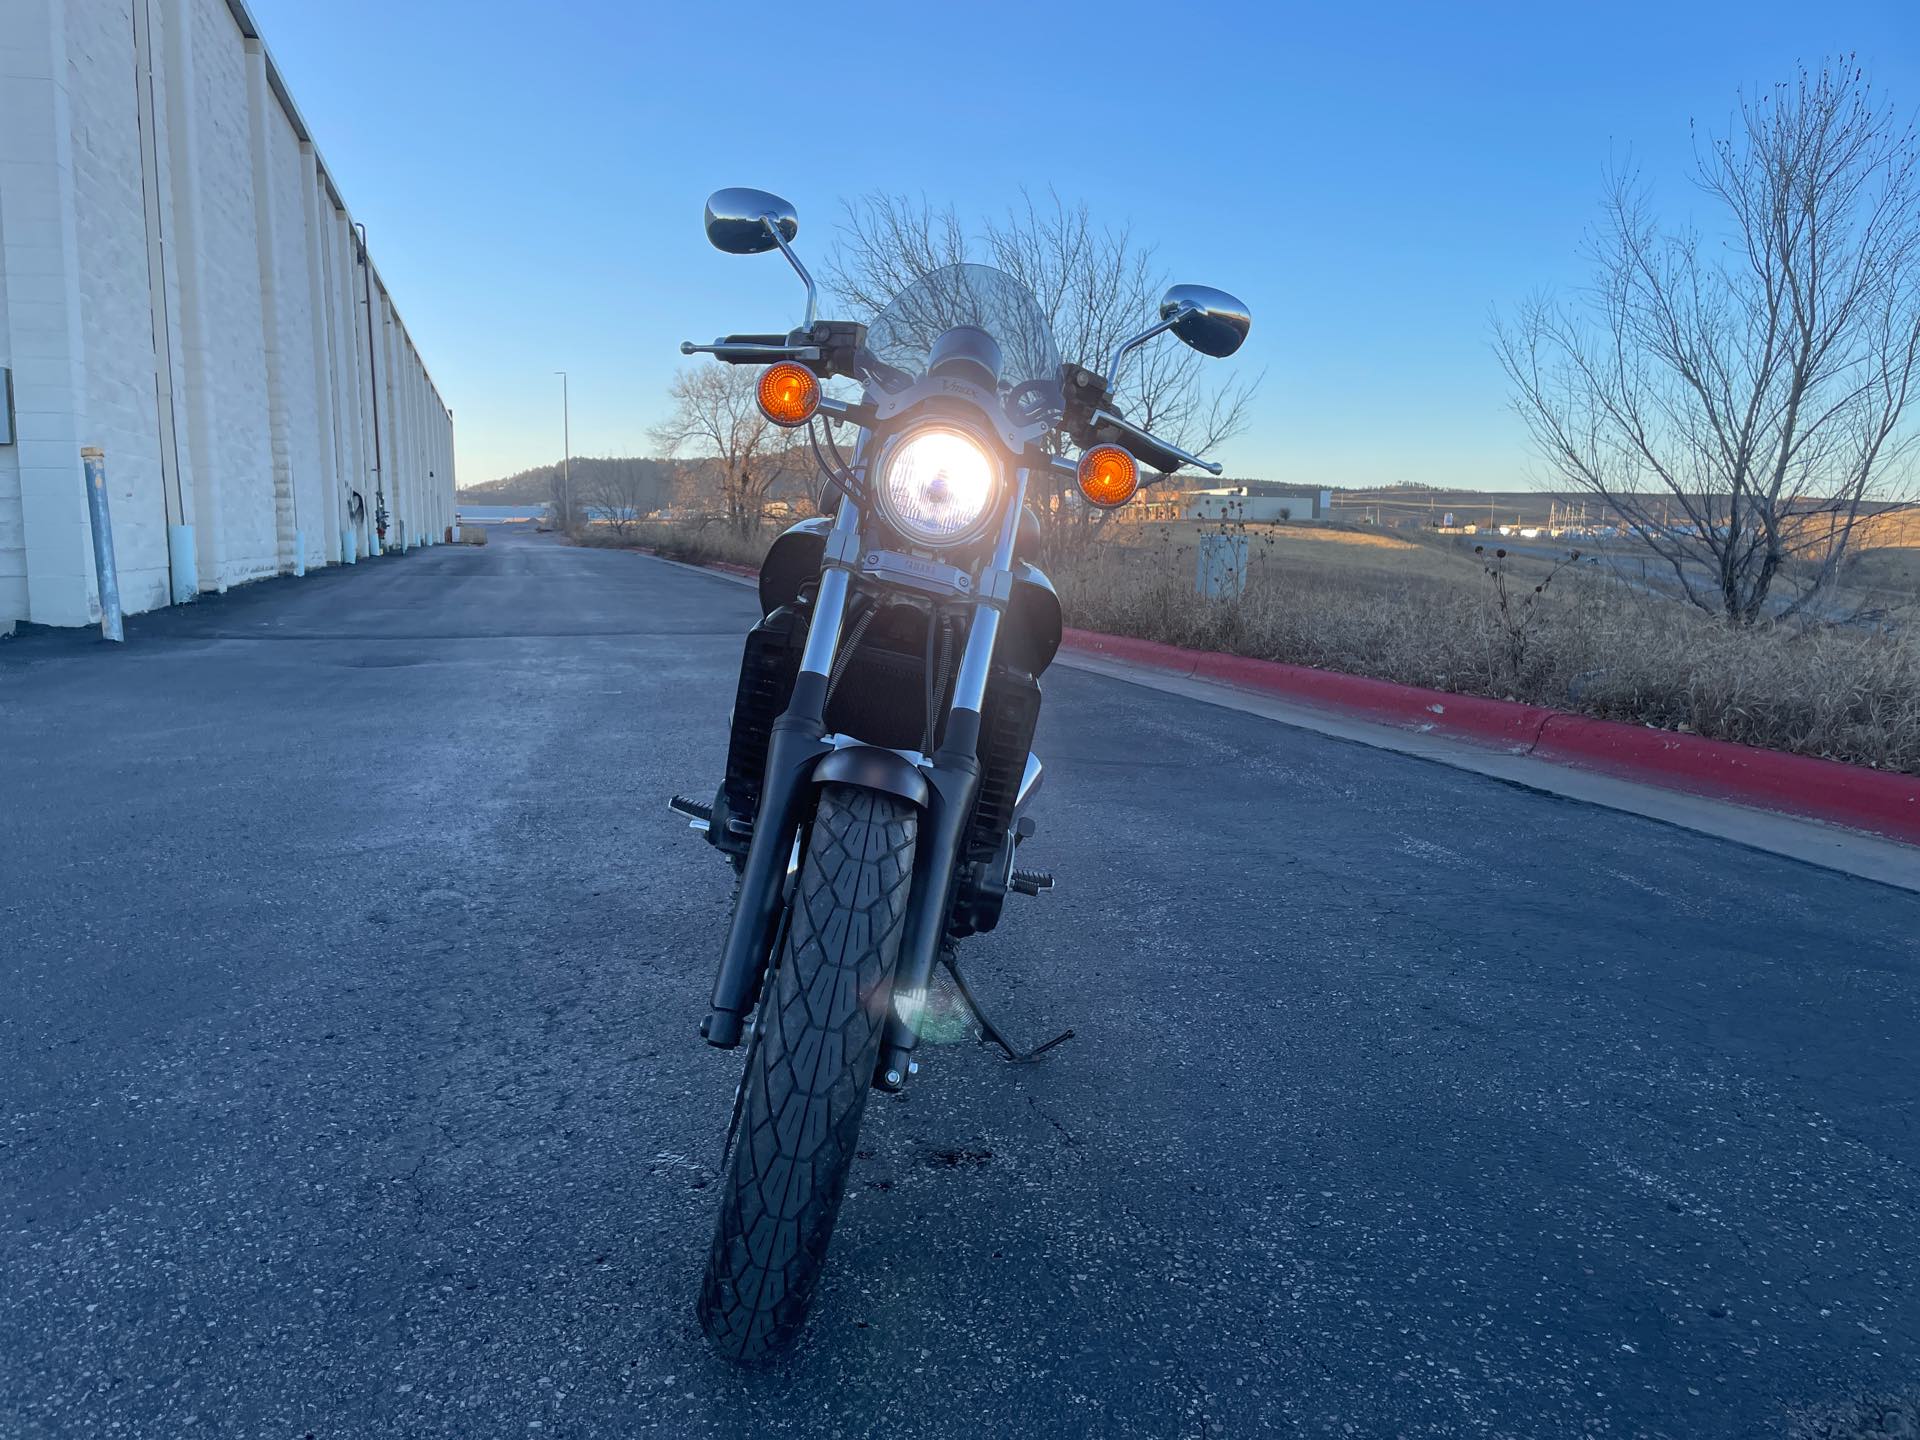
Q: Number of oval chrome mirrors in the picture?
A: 2